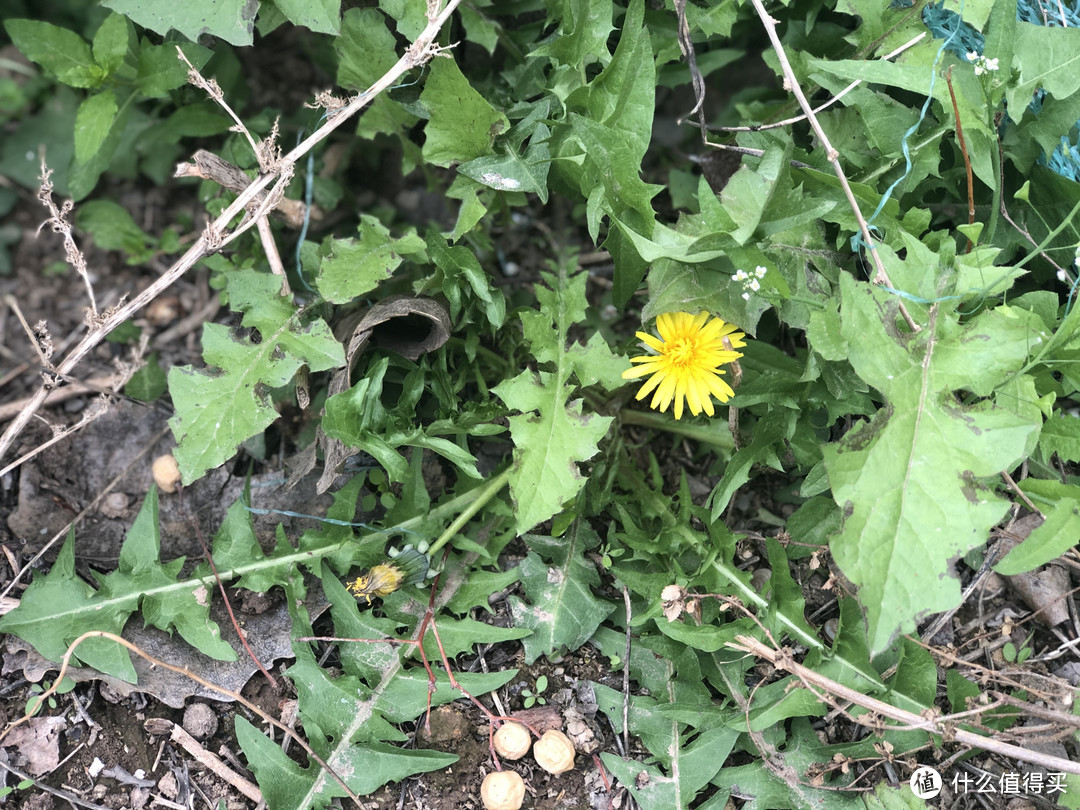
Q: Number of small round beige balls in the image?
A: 4